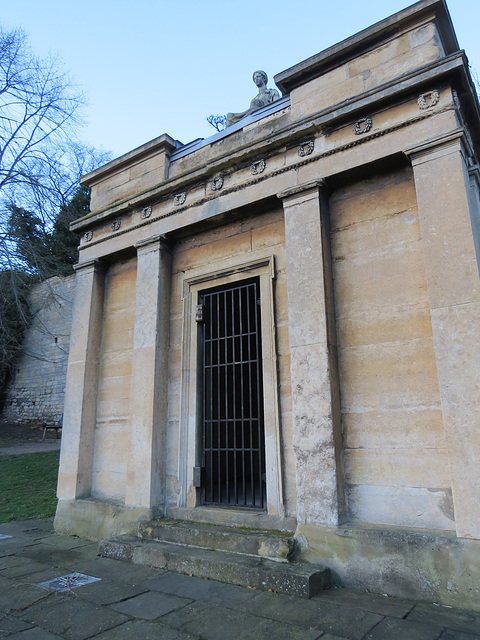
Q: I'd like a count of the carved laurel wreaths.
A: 9